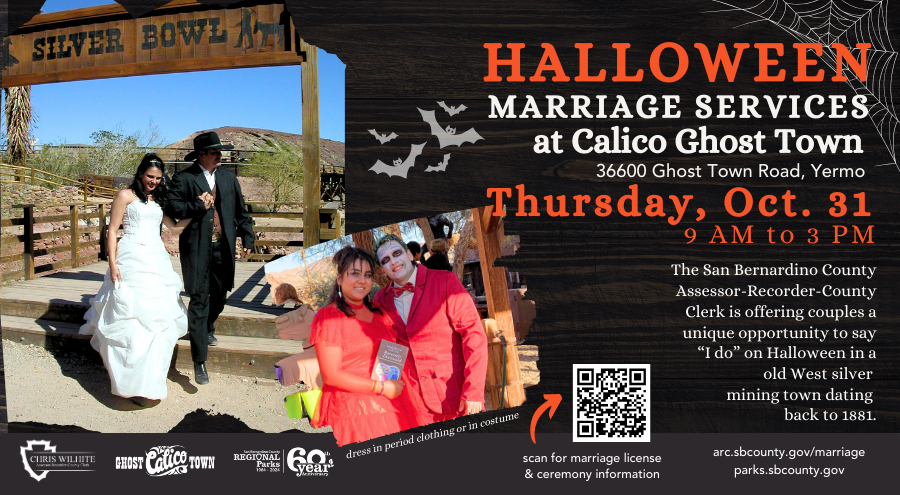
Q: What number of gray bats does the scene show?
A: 5